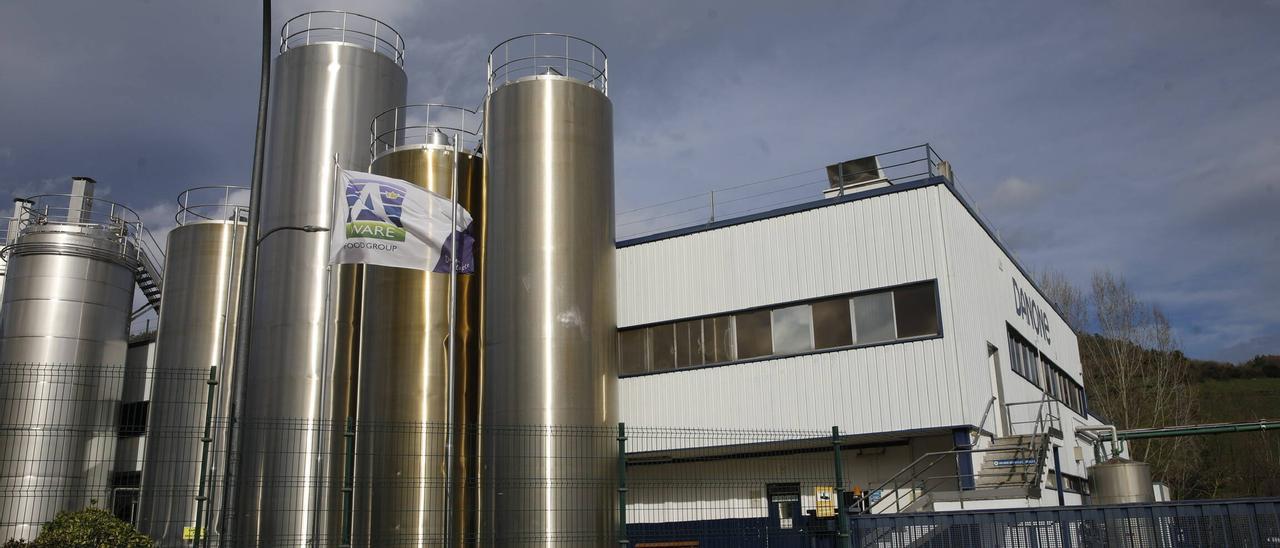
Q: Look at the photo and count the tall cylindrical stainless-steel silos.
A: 5